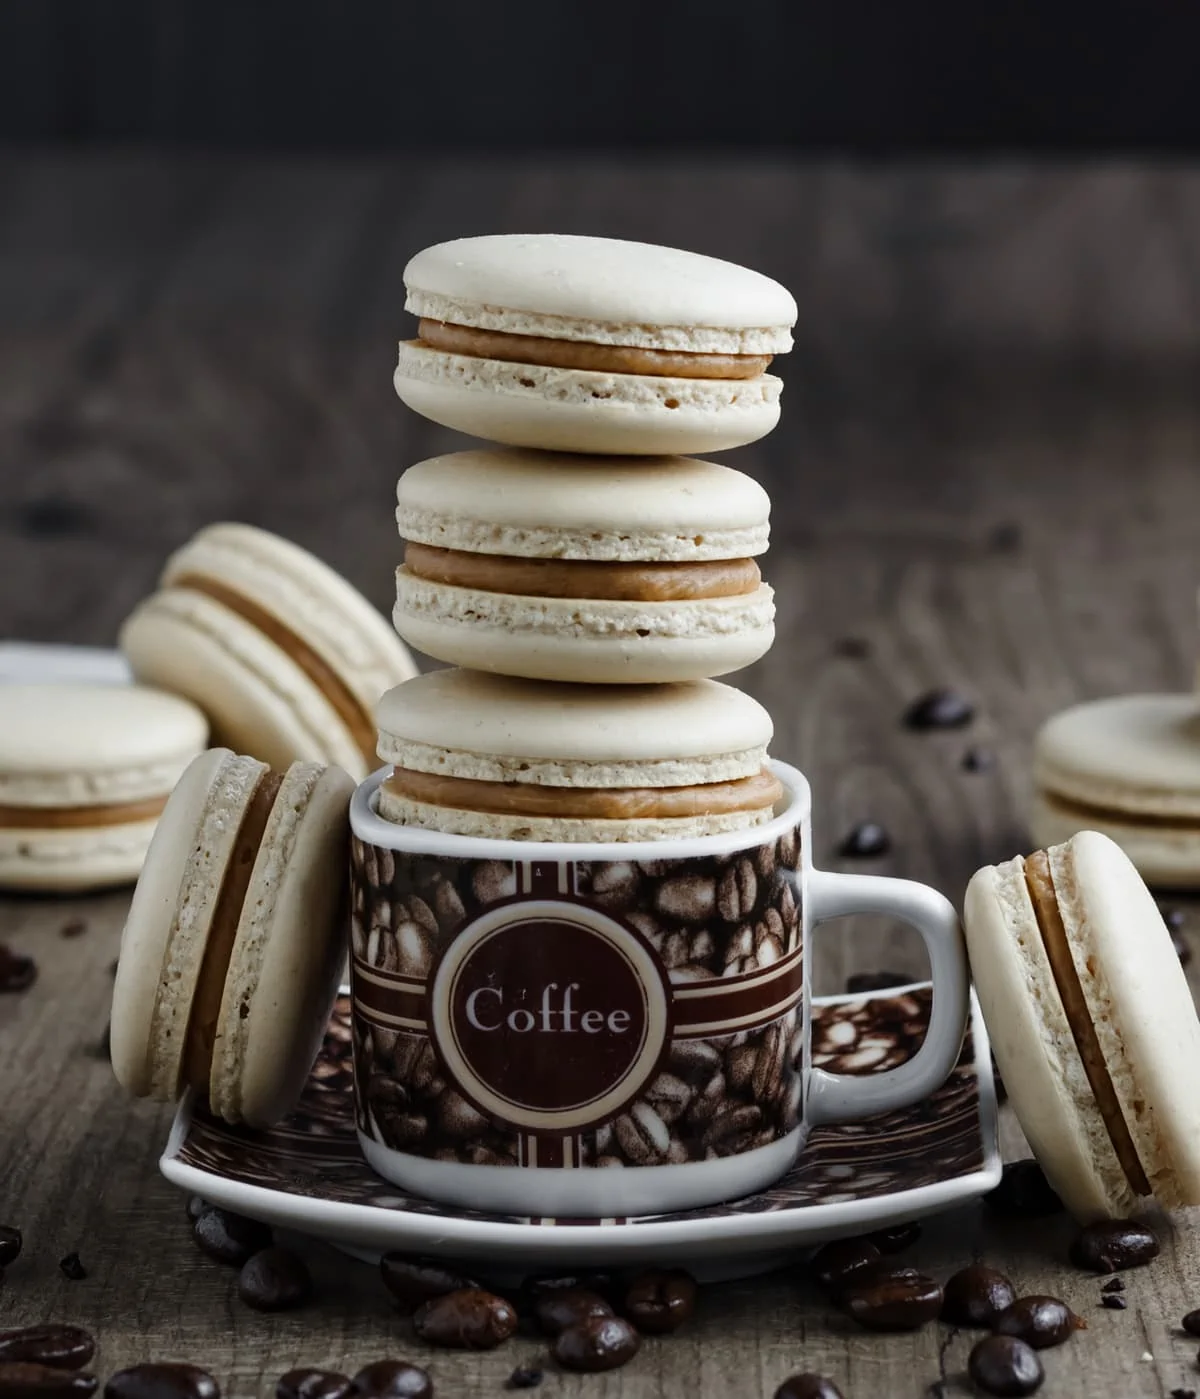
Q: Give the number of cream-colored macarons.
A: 8